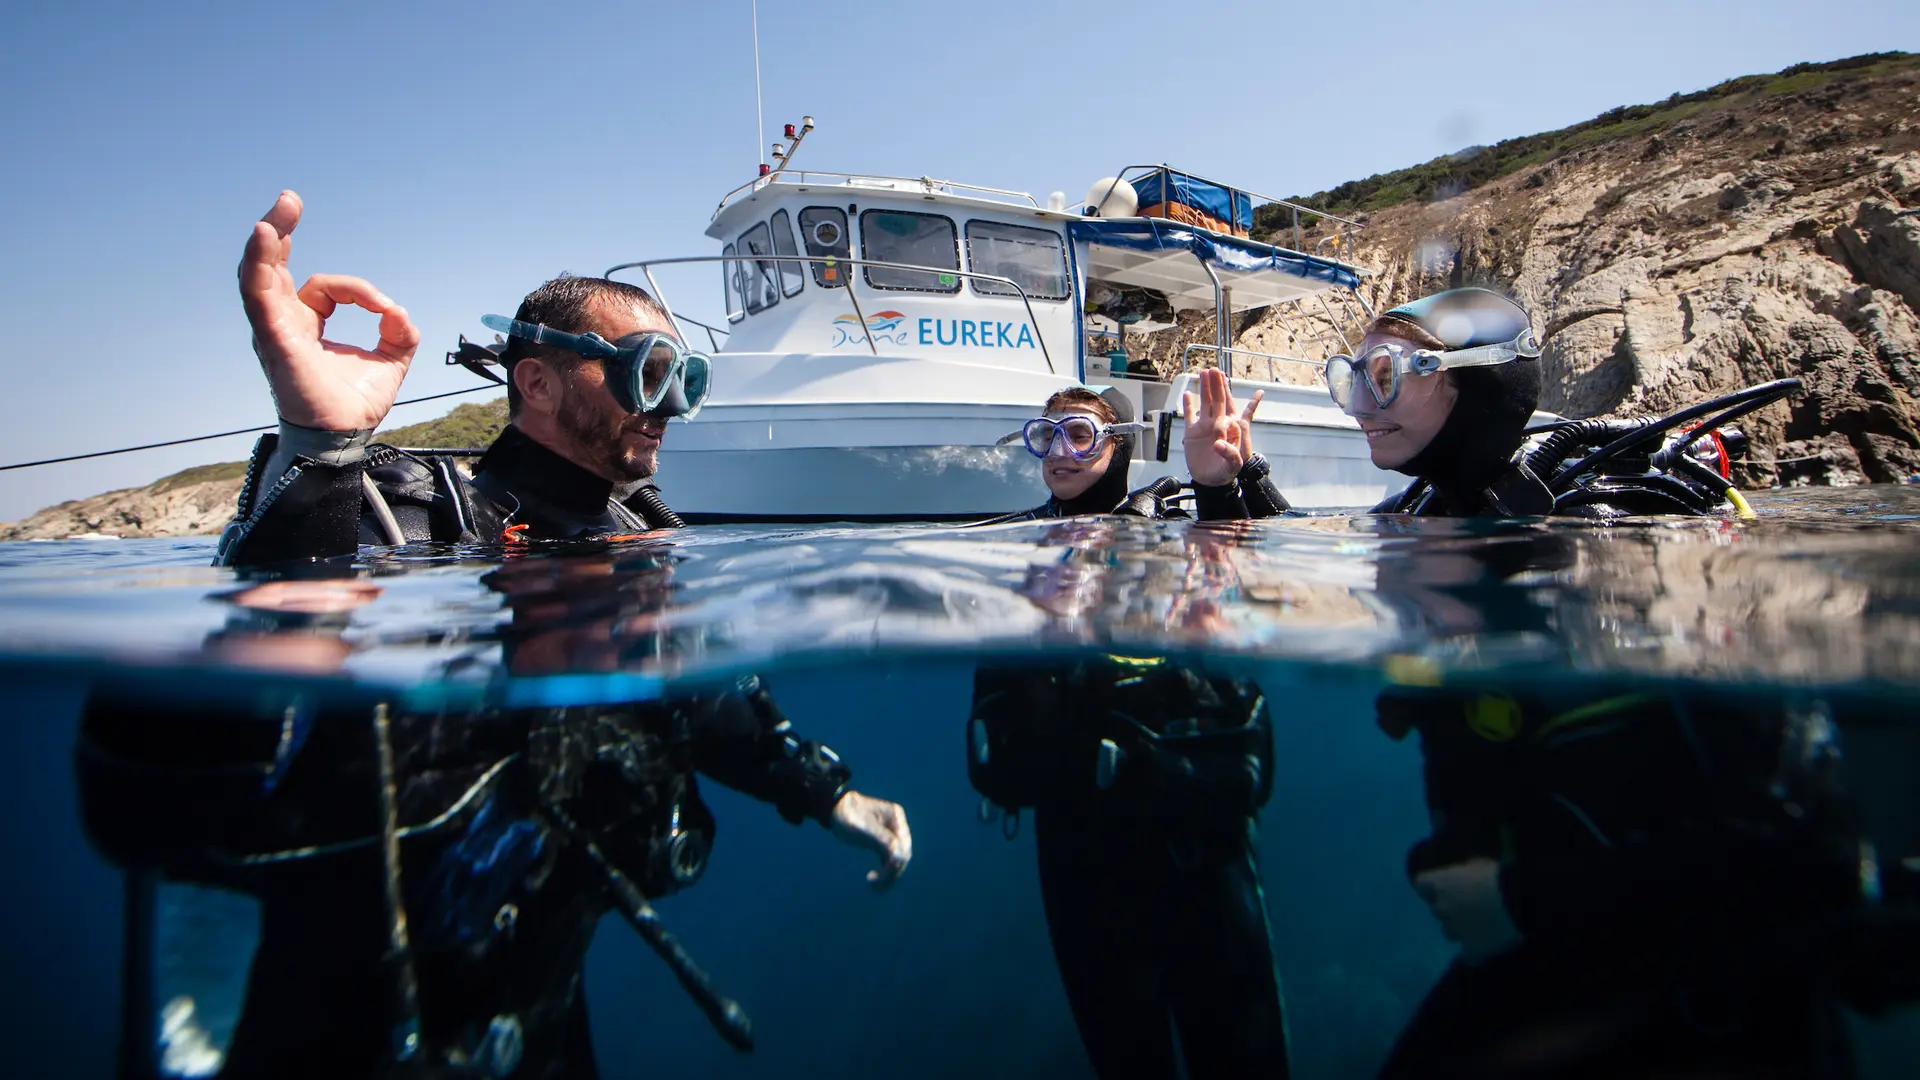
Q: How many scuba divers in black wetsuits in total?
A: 3